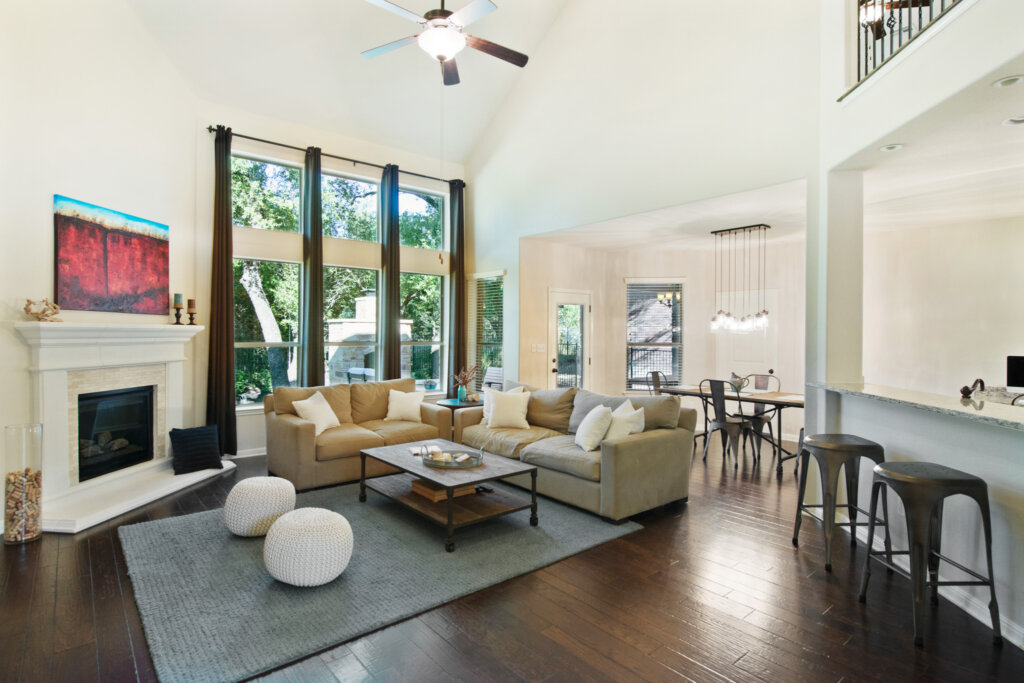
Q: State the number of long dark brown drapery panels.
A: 4